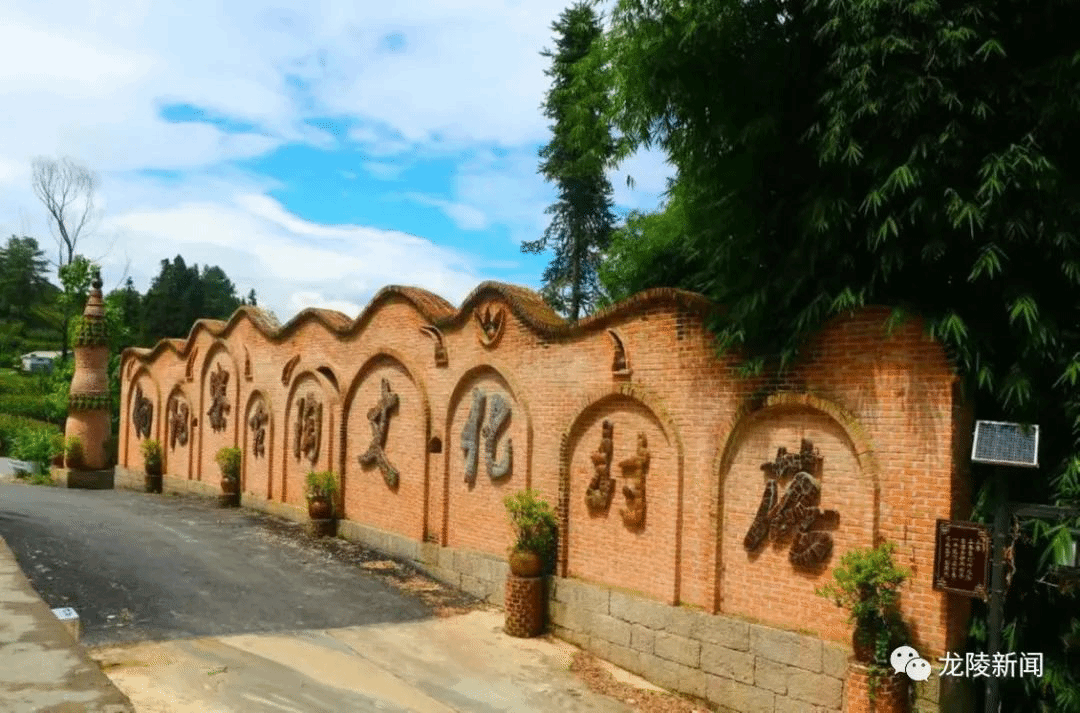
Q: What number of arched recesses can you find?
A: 9